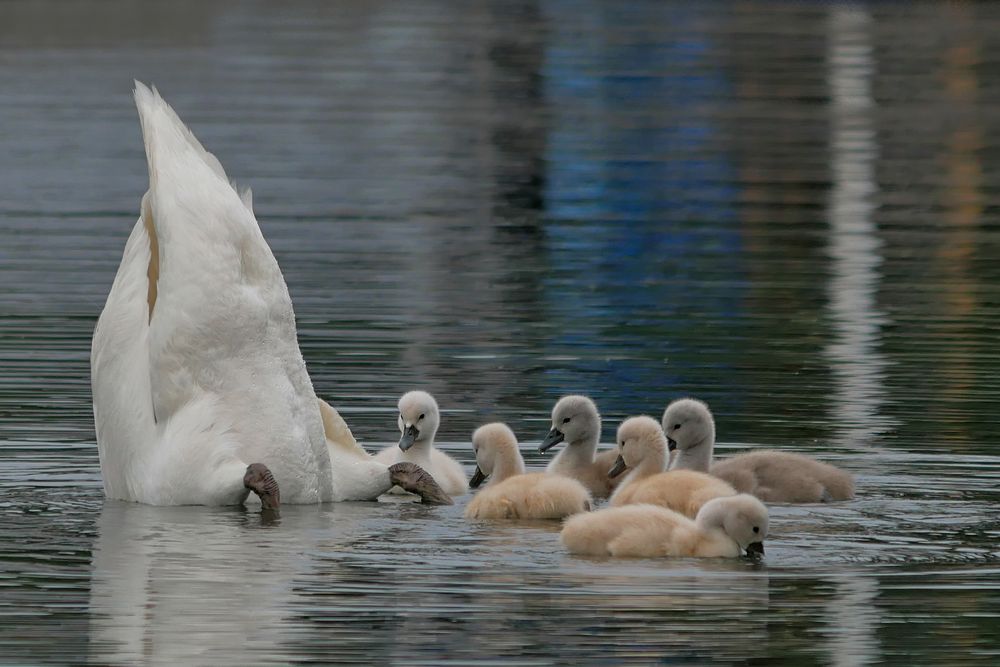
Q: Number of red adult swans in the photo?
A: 0